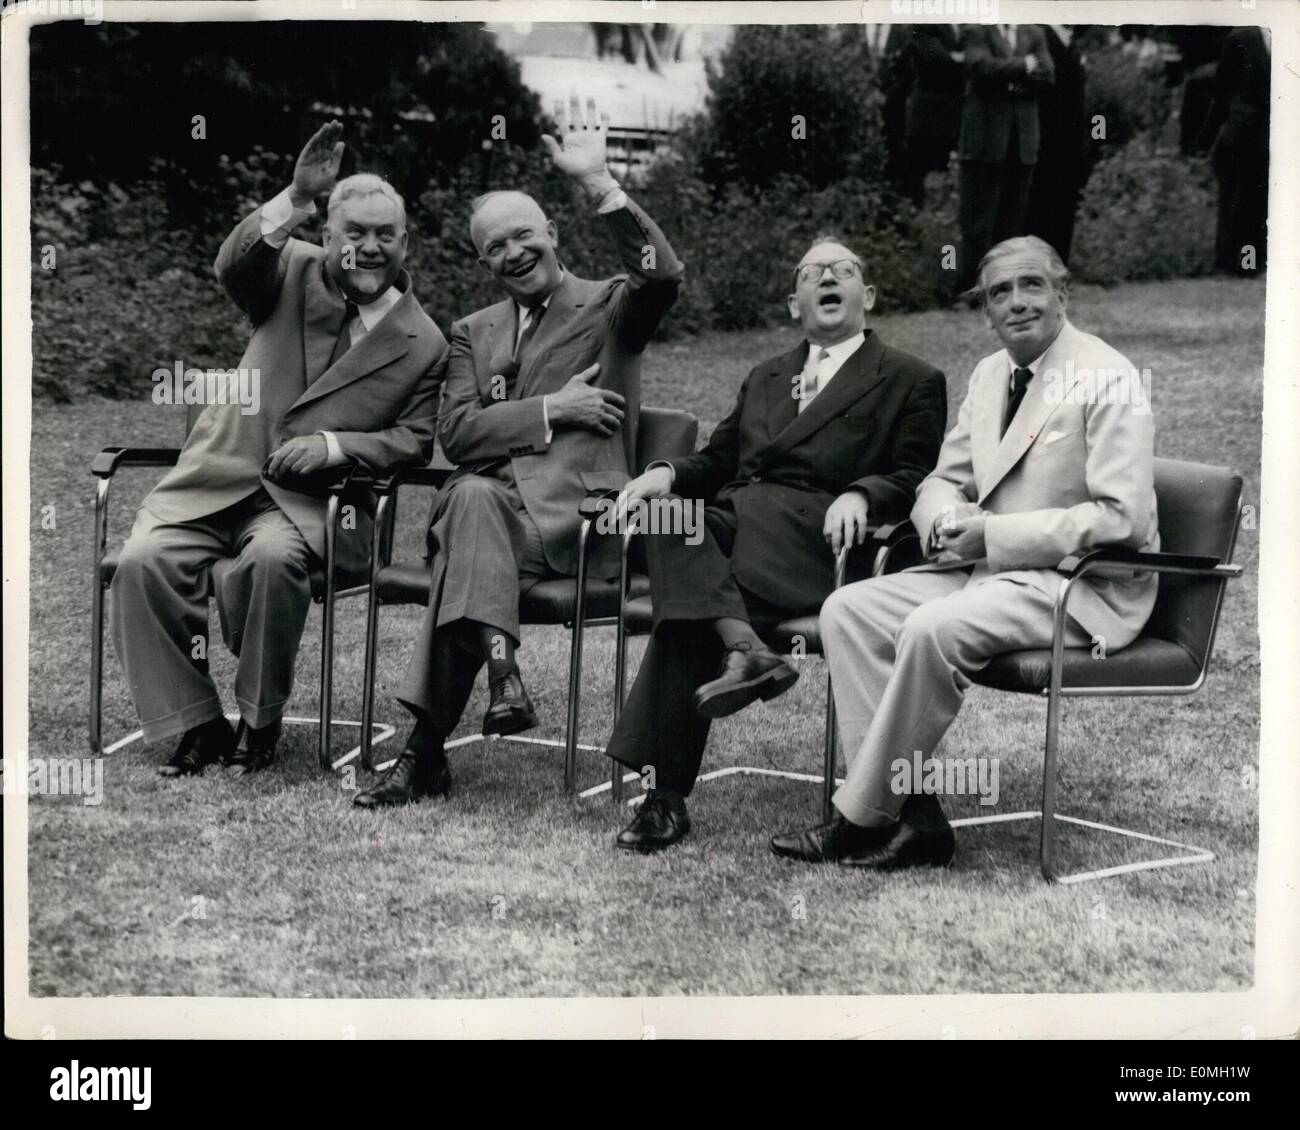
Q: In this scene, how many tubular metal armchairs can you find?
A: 4